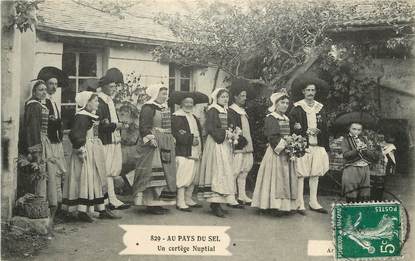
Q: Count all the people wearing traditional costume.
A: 11